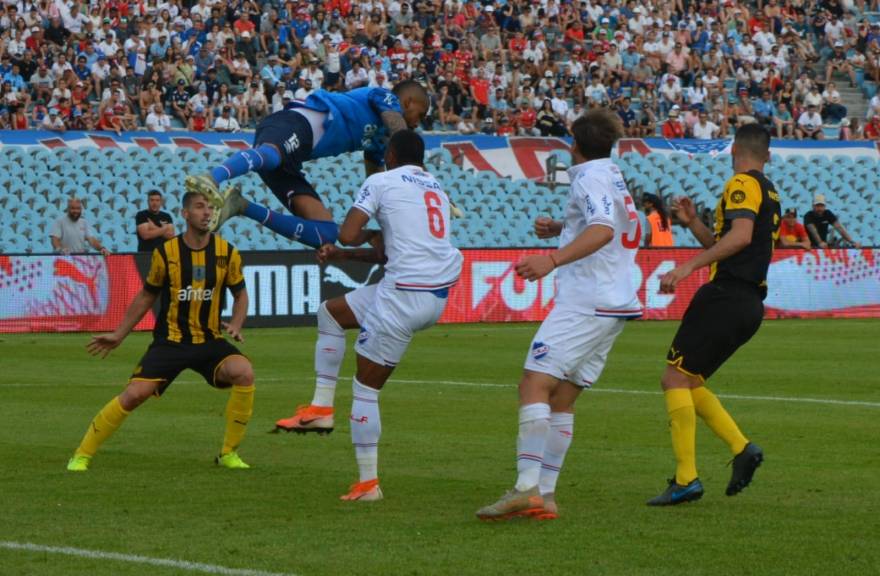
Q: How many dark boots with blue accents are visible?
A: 2